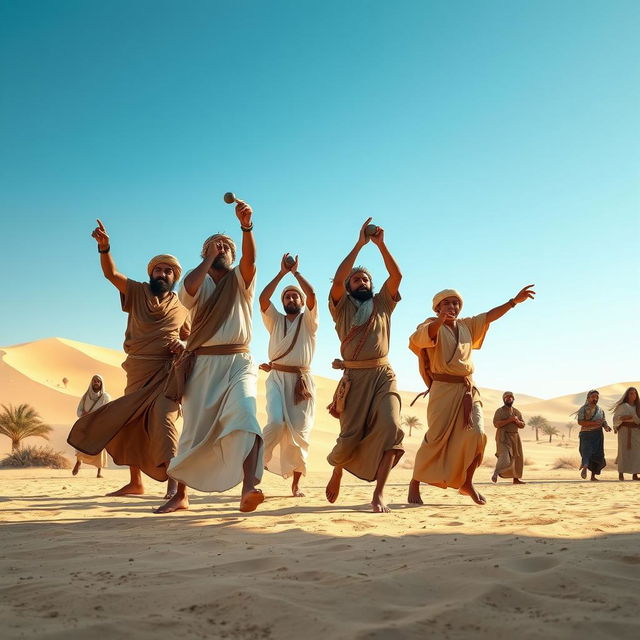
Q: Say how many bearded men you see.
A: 7